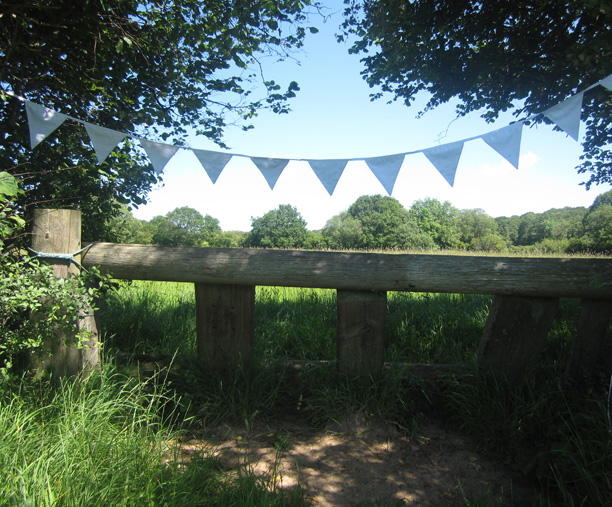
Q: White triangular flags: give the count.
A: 11